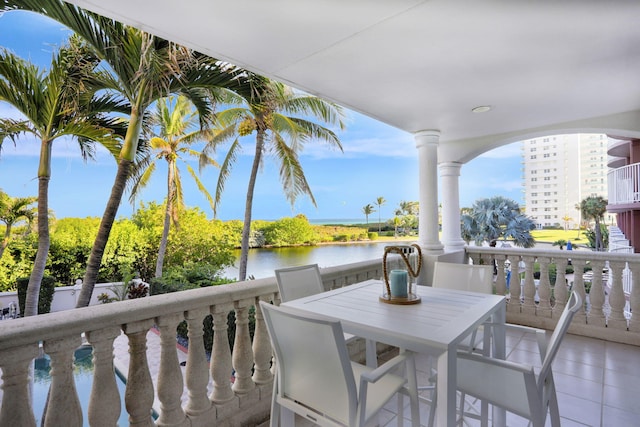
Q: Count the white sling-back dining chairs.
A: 4